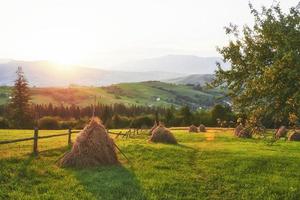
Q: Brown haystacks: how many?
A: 9